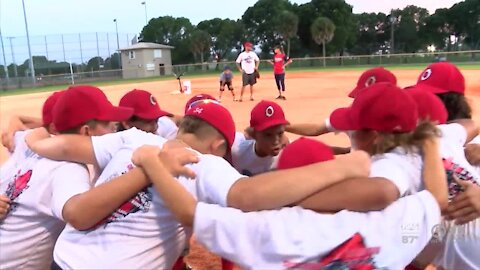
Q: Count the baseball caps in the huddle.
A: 11